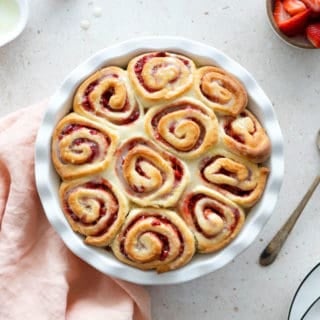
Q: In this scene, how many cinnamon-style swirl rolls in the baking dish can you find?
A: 11